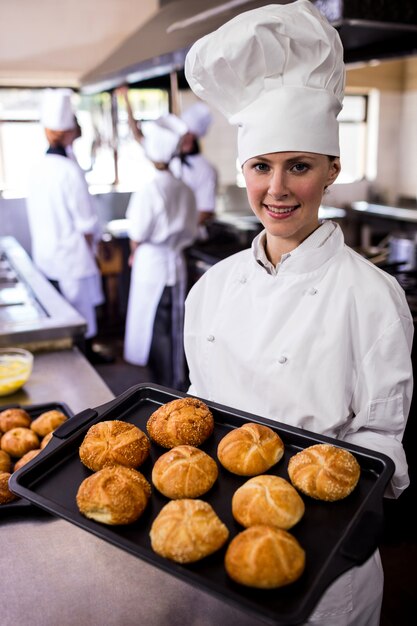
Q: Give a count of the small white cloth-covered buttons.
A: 4